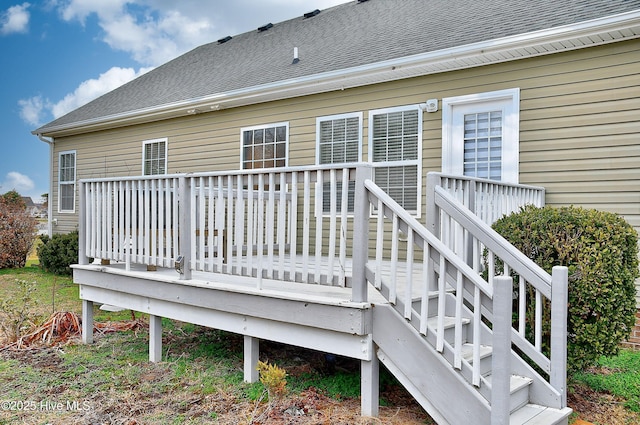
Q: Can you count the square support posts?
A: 4